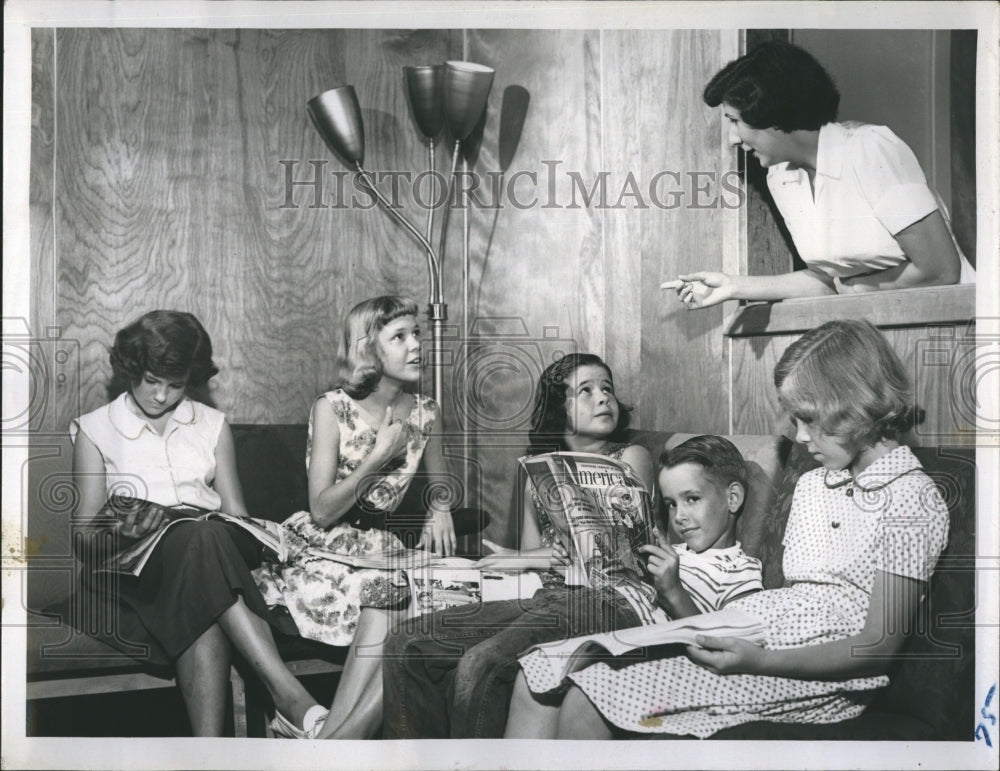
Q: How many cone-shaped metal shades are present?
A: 3